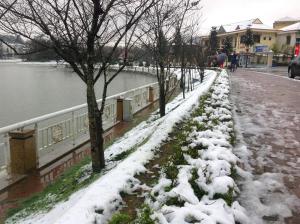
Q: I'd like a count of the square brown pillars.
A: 3